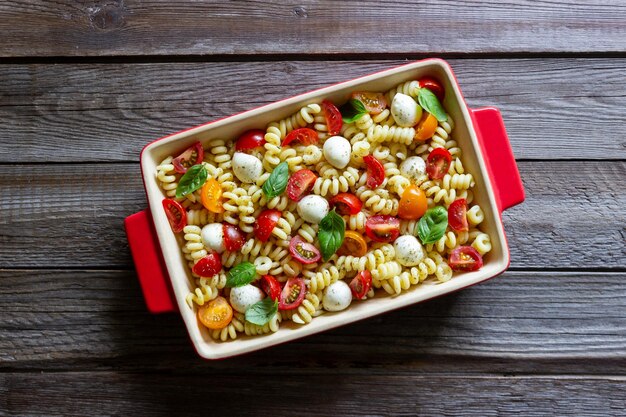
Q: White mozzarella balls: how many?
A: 9